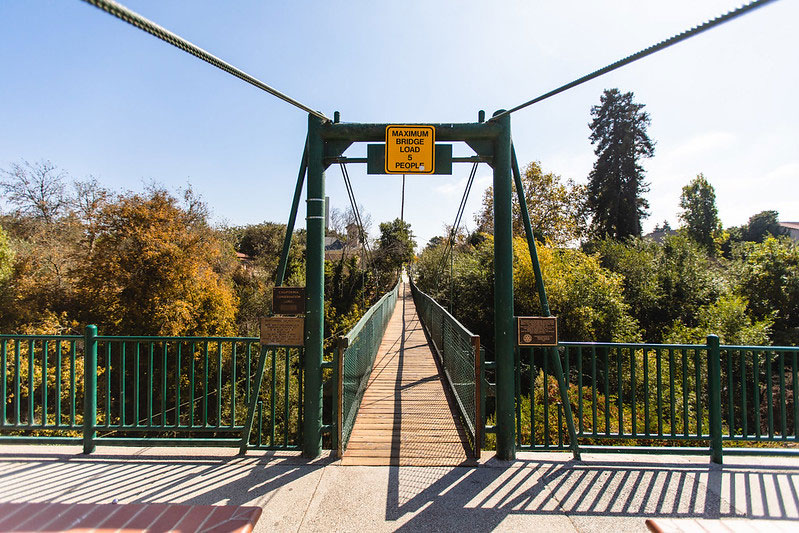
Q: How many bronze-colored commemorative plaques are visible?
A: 3